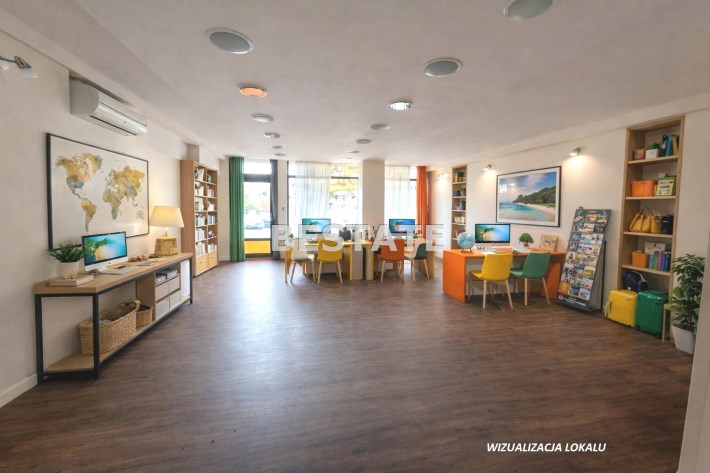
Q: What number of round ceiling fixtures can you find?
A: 13